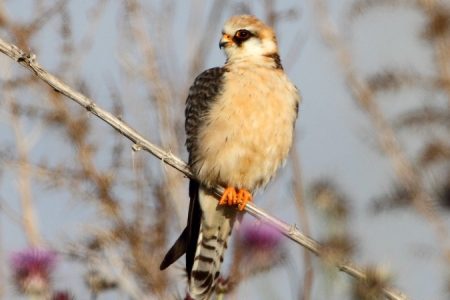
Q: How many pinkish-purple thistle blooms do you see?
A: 2